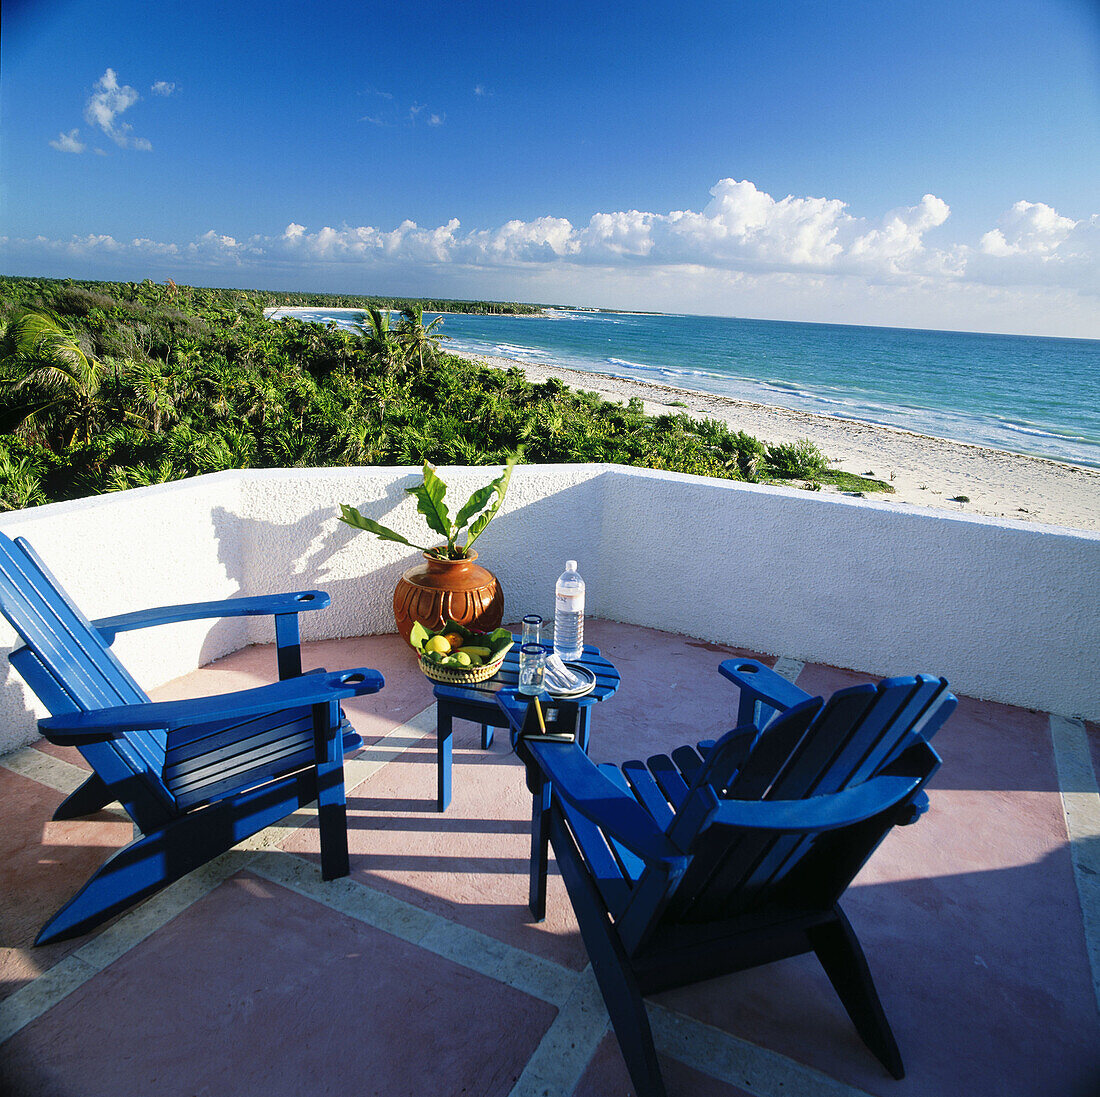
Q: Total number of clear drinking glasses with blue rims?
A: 2